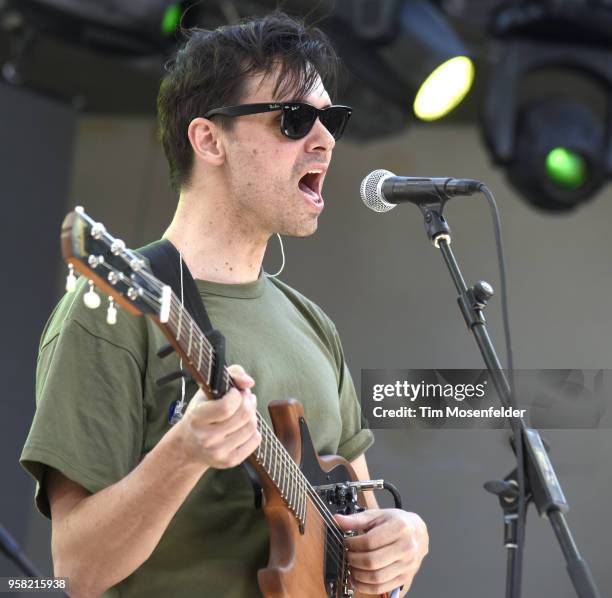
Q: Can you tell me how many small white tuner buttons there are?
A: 3